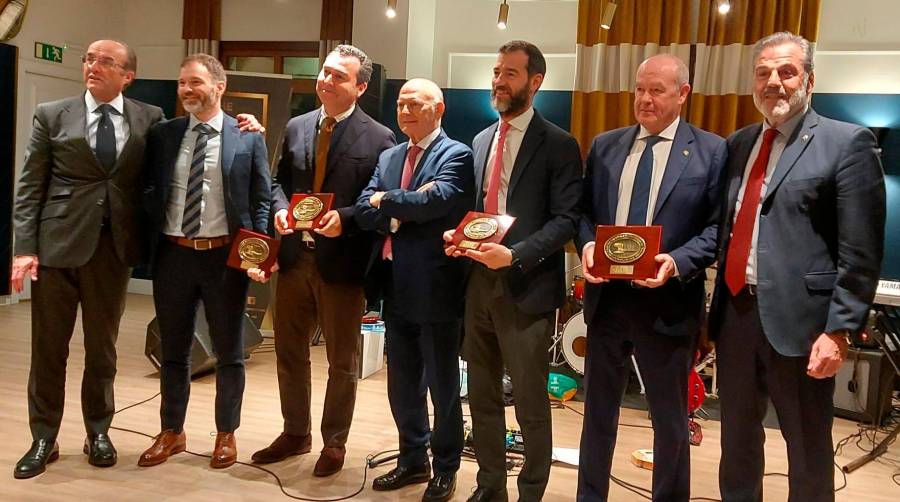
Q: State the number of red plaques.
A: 4